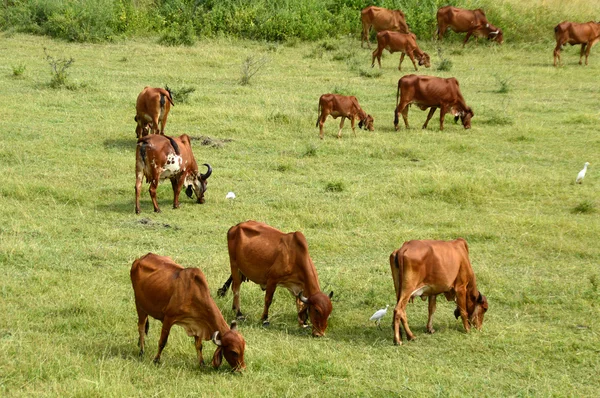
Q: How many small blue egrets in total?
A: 0